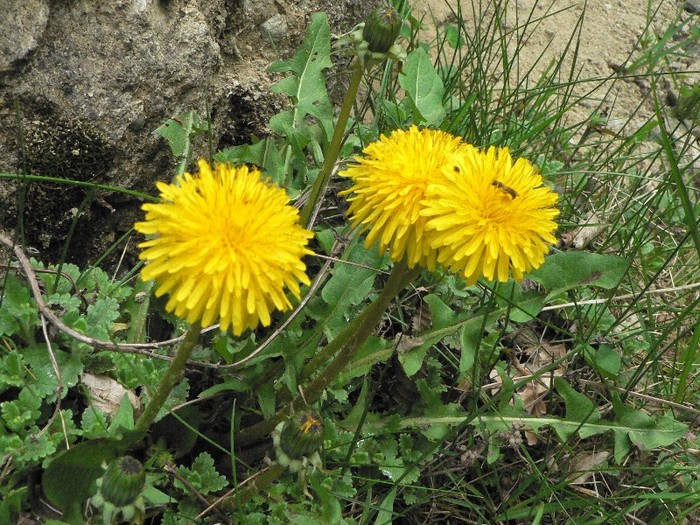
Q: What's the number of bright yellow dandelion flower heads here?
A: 3